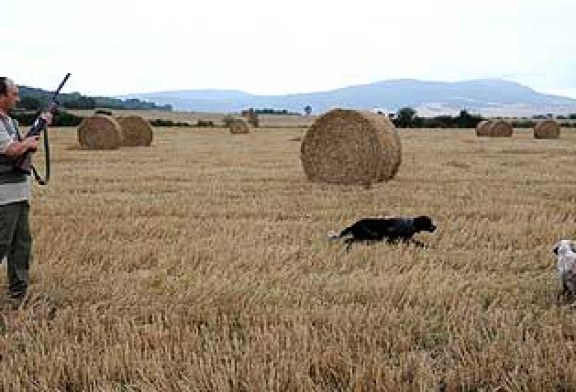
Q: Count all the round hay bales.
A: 7